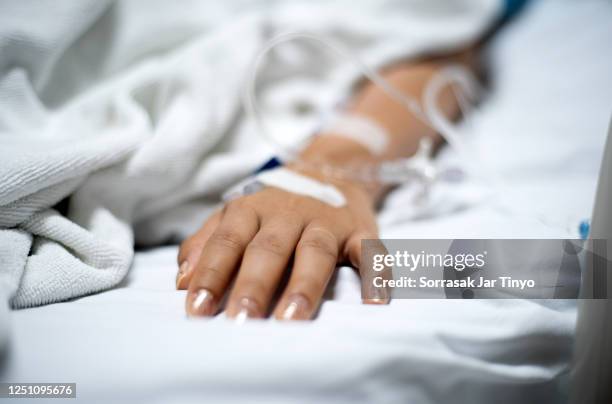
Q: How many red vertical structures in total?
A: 0